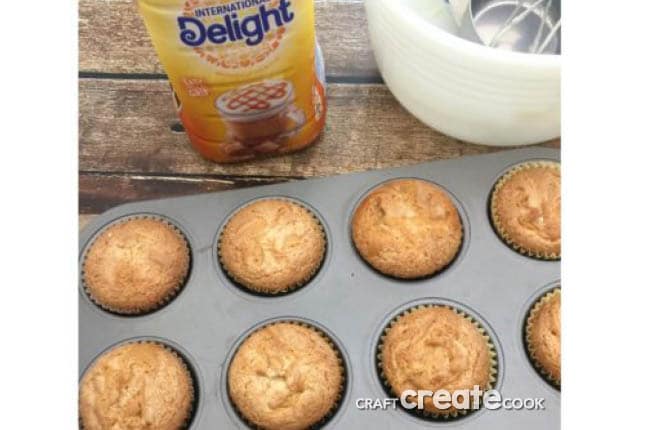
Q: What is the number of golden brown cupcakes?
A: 8